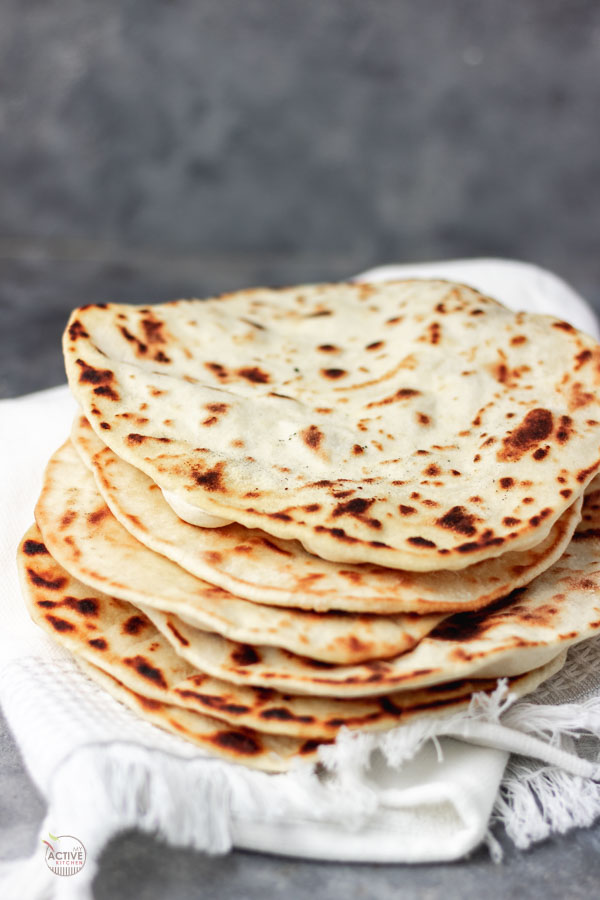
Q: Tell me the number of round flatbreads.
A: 6